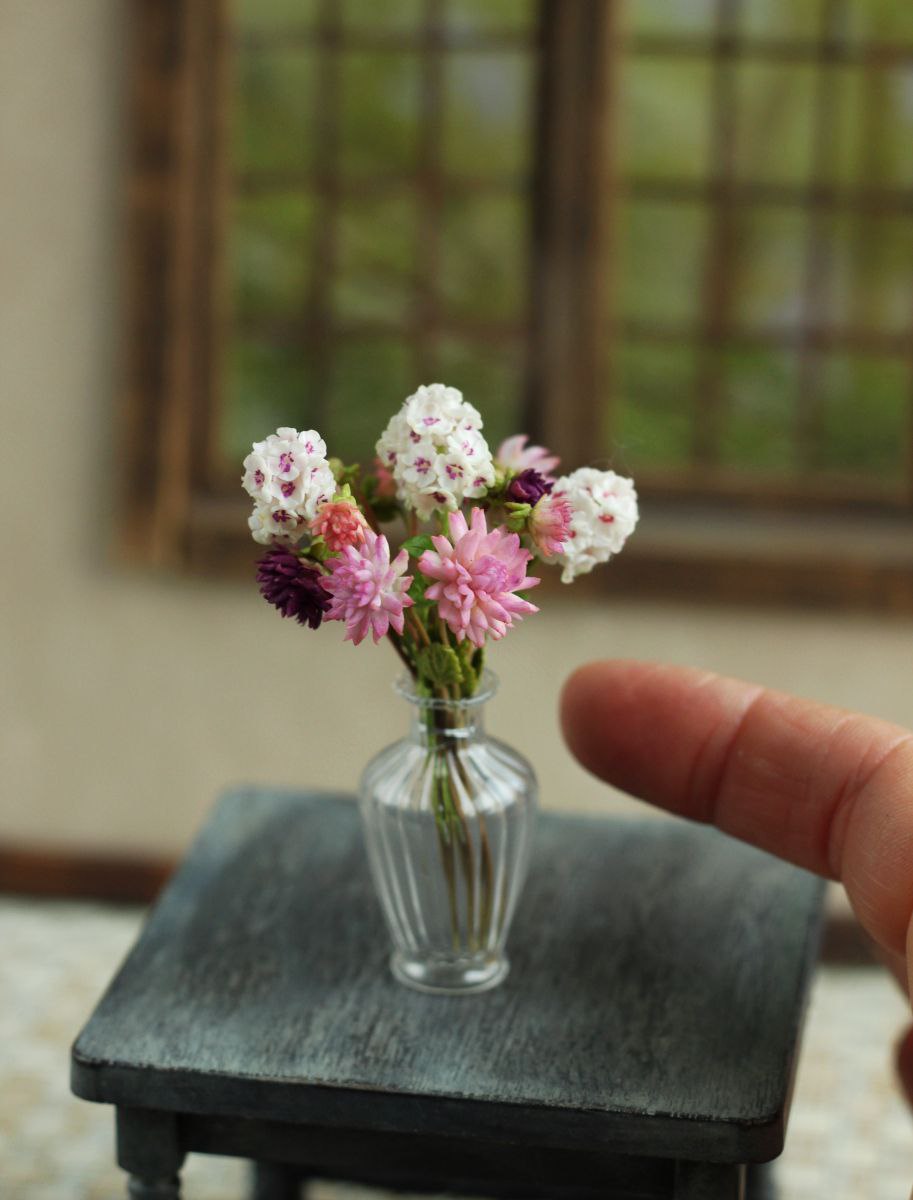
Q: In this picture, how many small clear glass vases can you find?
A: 1